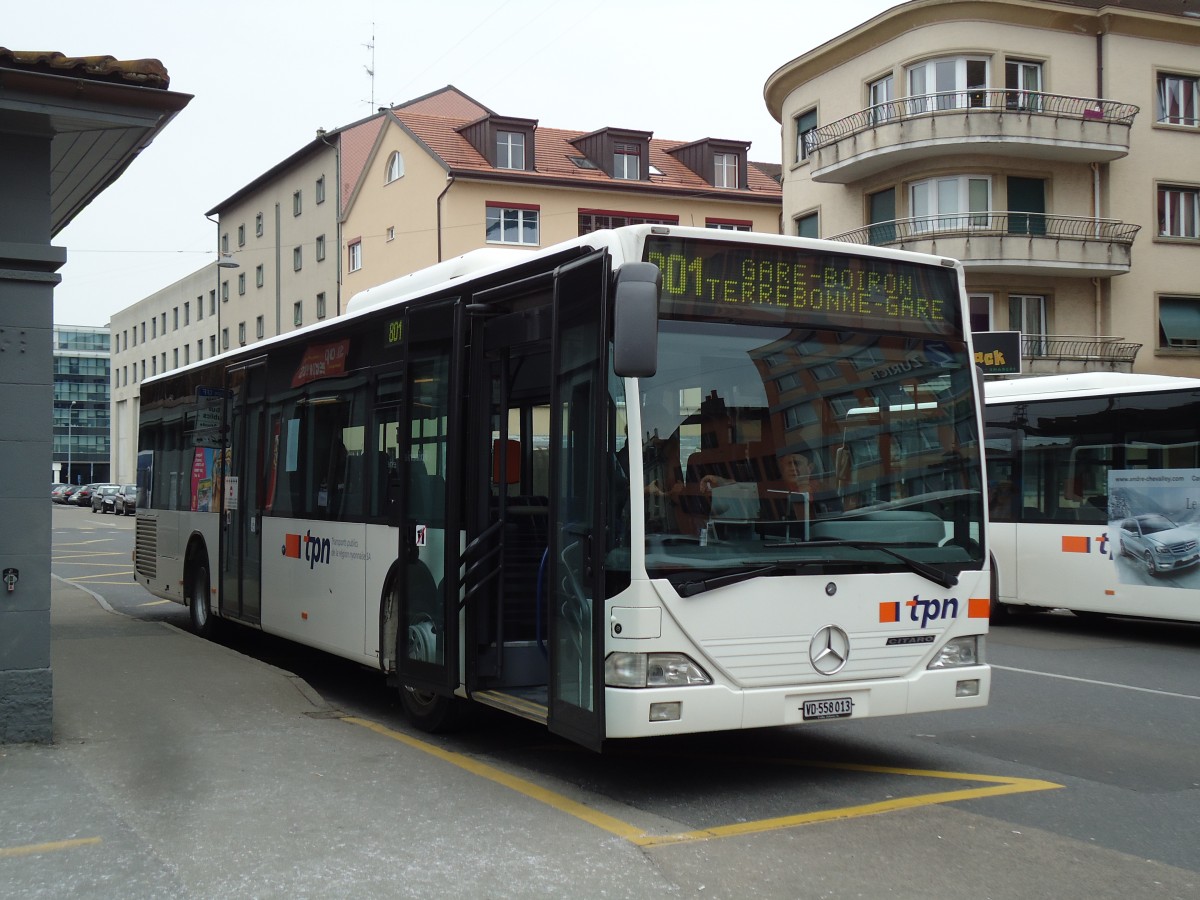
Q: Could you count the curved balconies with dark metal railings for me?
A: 3